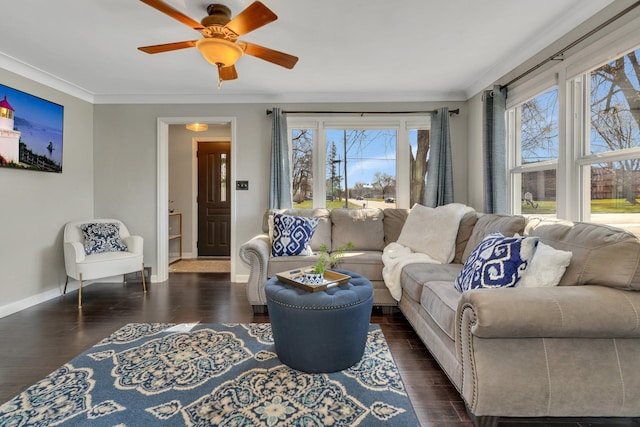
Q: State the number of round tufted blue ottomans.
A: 1